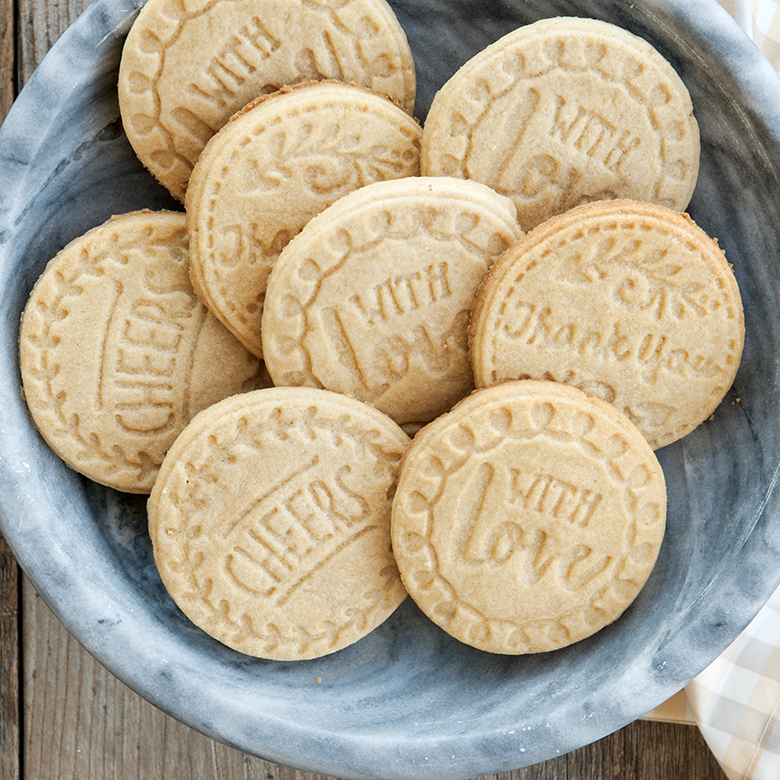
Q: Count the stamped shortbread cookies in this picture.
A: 8